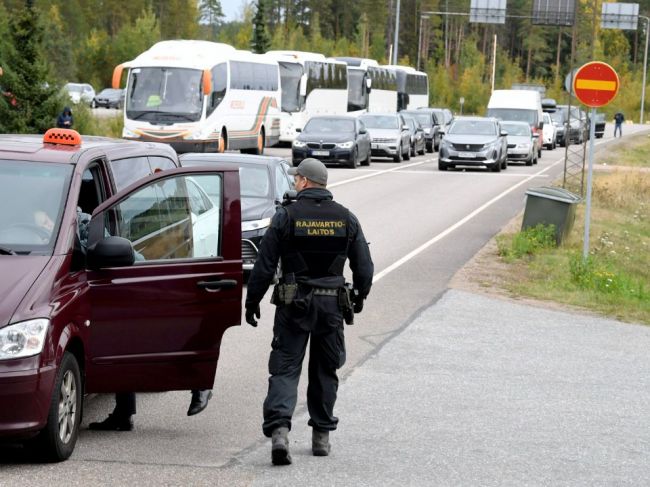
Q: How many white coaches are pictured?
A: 4